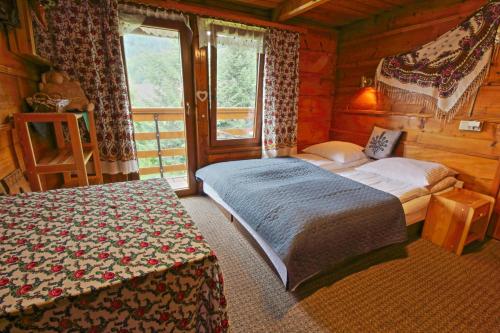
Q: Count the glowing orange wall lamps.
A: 1